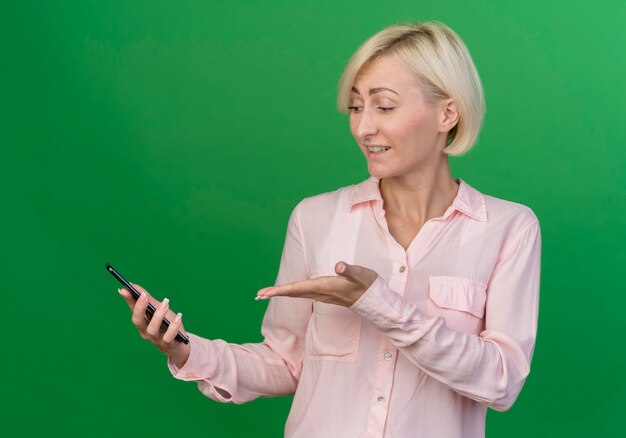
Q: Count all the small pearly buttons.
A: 3